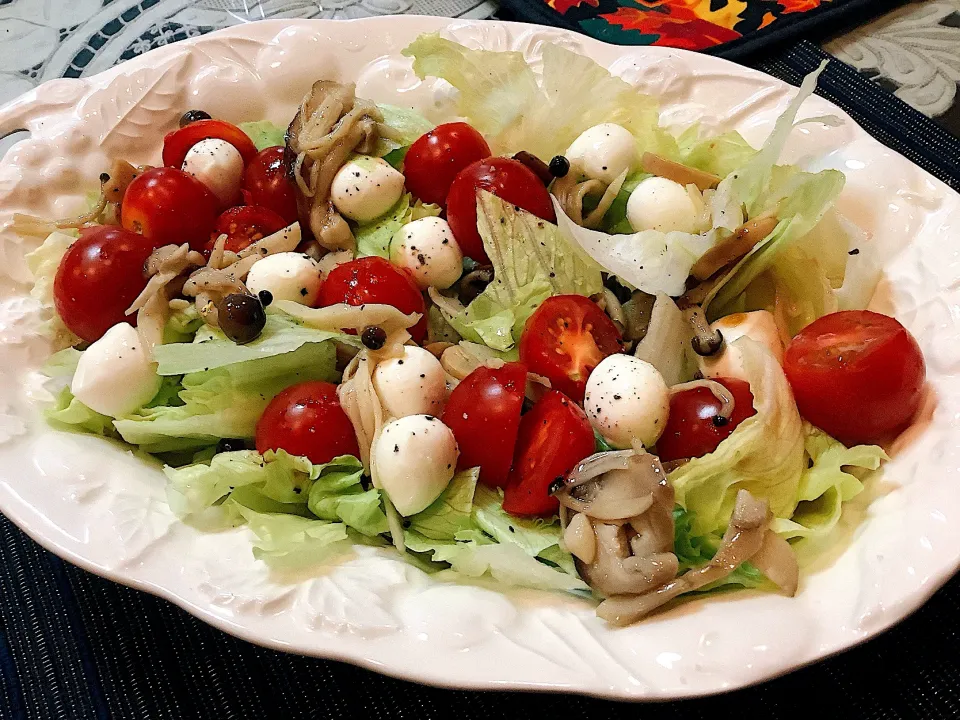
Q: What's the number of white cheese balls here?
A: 10